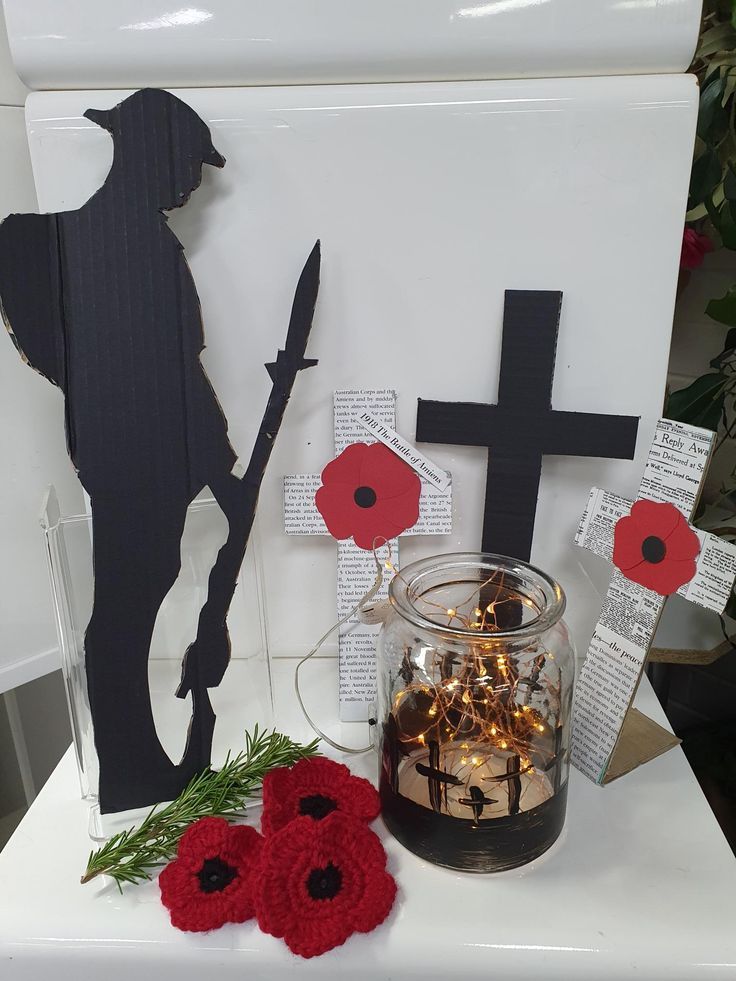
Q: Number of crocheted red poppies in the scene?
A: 3